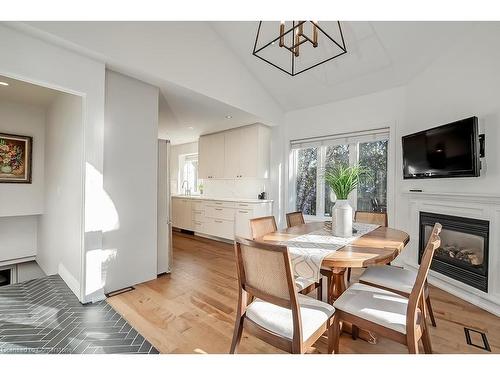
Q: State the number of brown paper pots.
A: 0